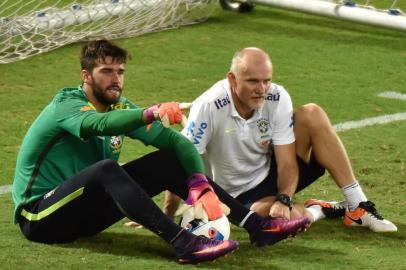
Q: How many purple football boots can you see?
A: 2